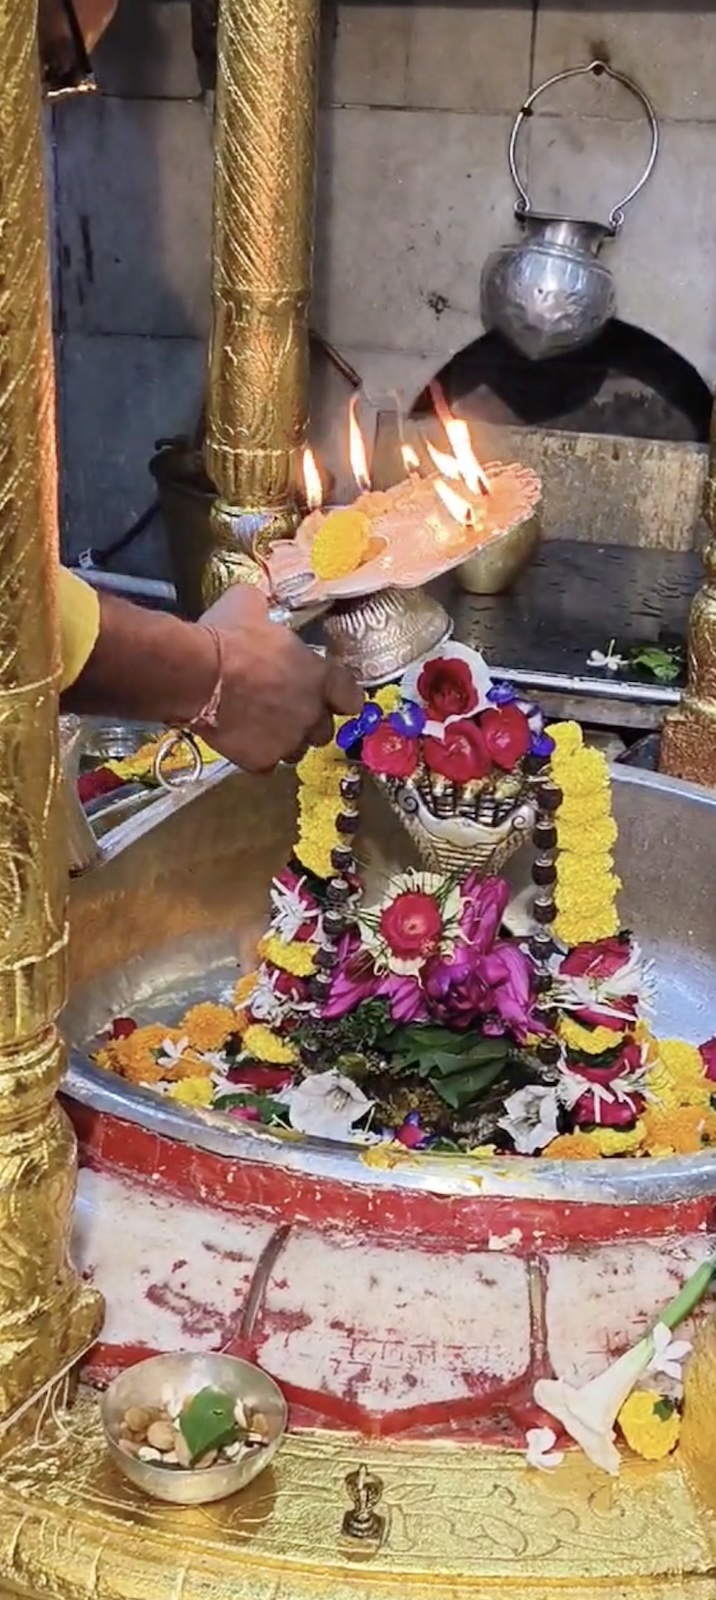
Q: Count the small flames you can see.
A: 6